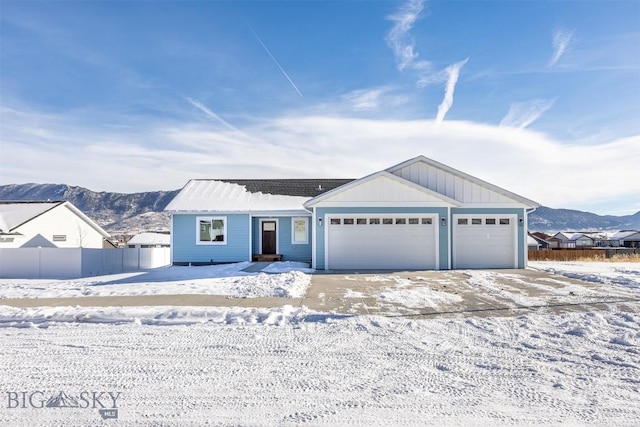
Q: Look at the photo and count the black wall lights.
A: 3